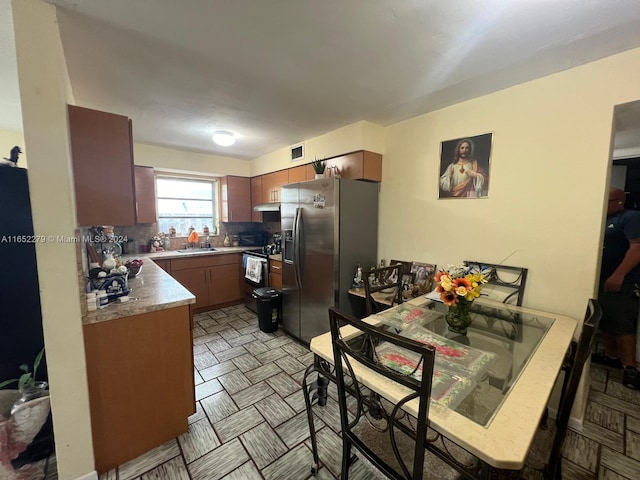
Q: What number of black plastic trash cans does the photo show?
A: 1